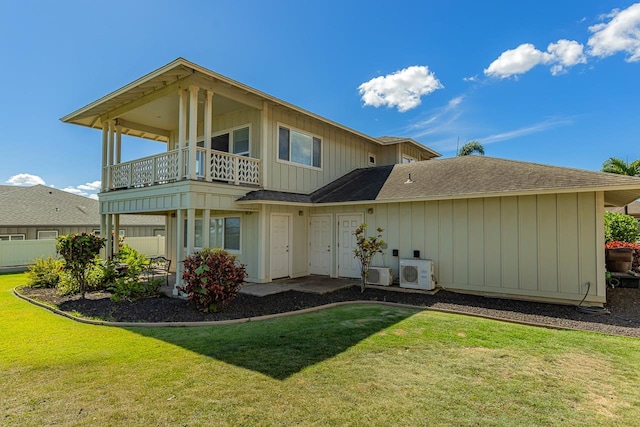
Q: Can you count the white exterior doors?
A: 3